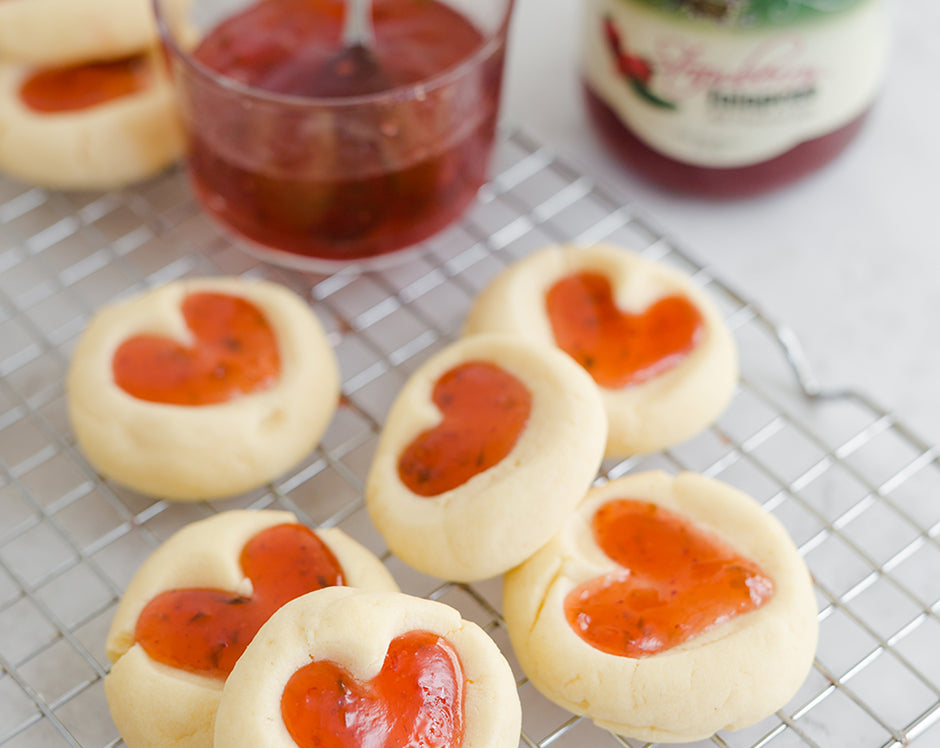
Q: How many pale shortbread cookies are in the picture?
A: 8